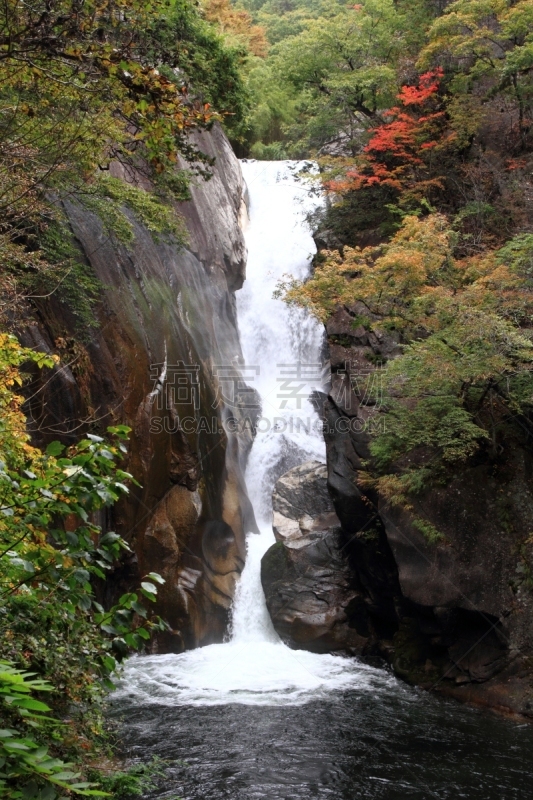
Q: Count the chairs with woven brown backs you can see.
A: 0